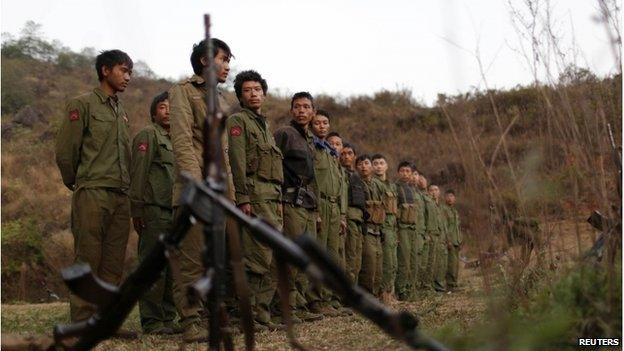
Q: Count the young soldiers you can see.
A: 15